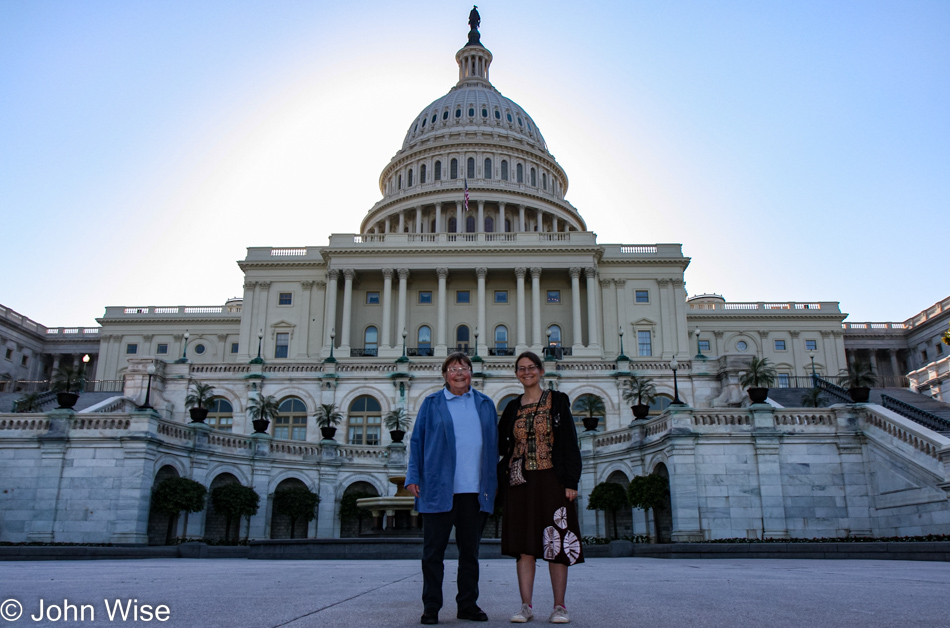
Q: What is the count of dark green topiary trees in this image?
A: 6